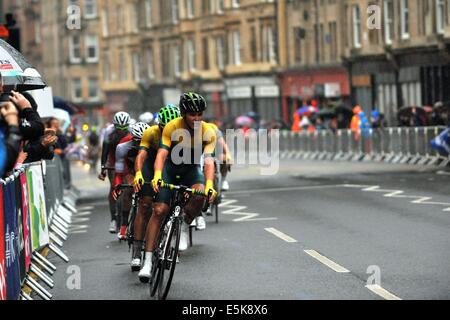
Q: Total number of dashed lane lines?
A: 3